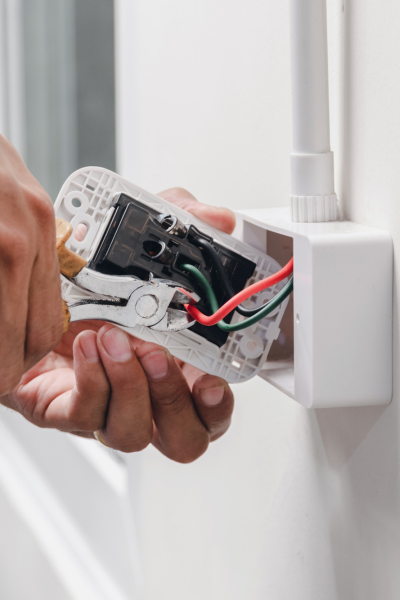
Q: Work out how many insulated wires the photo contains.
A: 3